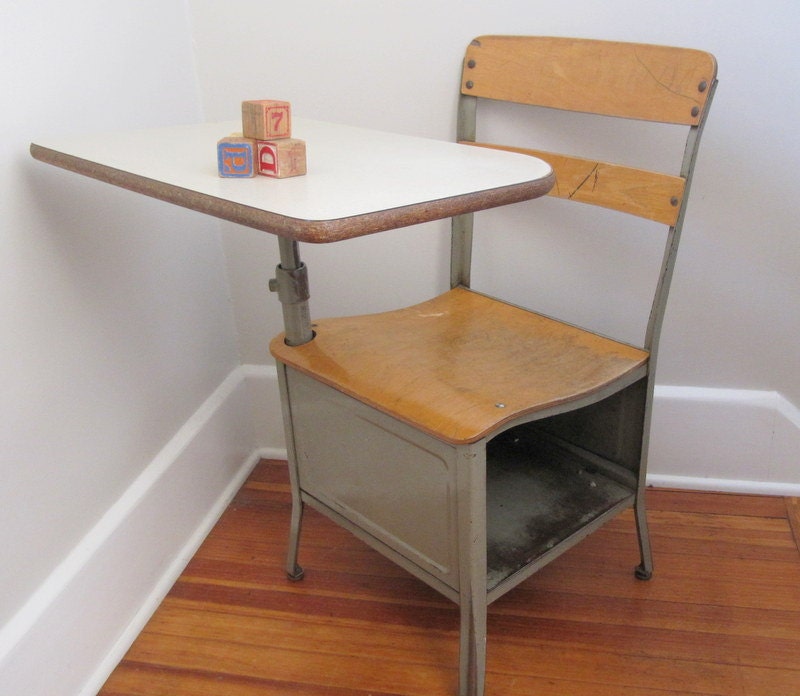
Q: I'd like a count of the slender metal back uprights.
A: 2